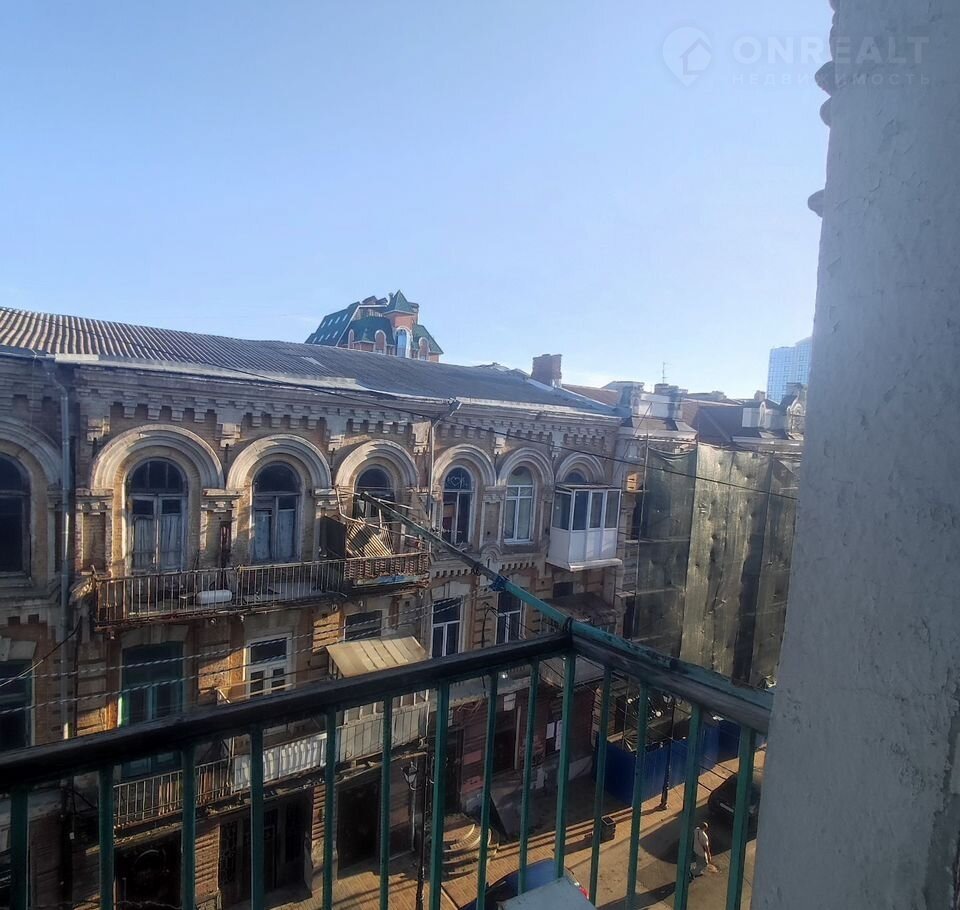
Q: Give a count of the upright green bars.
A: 14